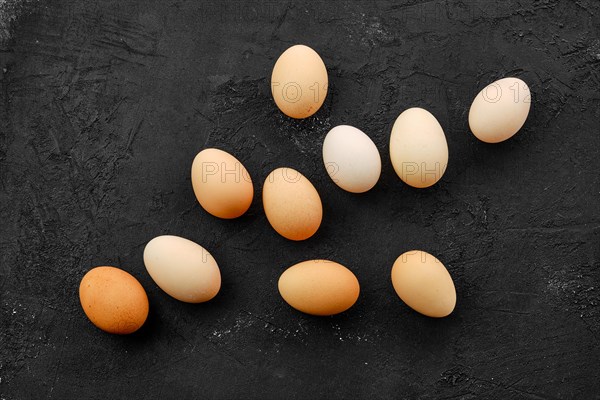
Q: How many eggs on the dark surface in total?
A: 10